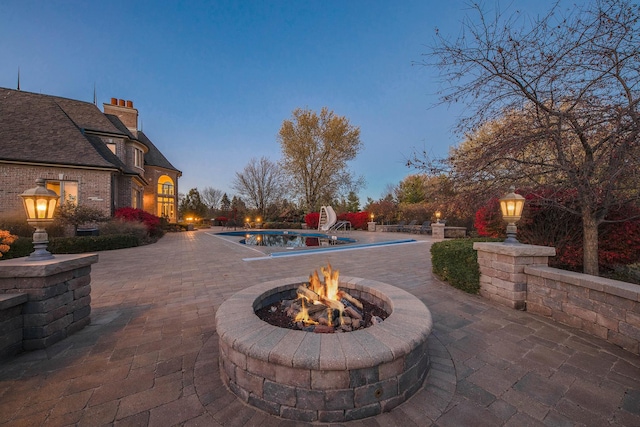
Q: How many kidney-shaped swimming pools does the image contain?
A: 1